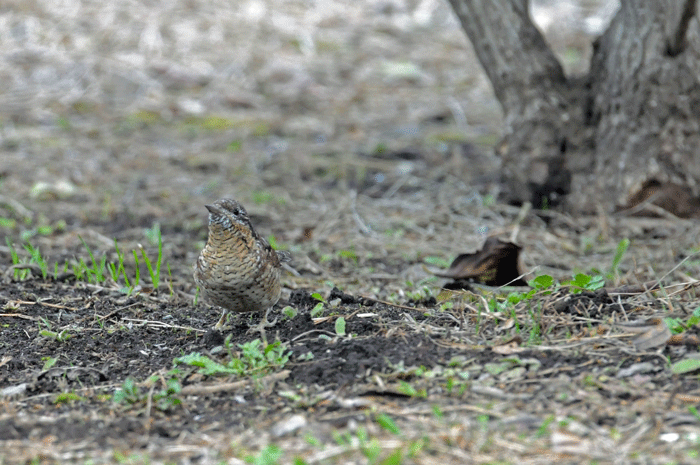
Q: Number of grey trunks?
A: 2